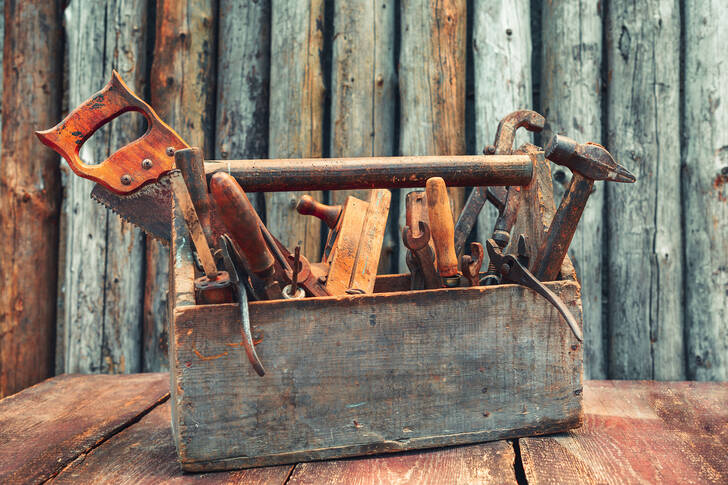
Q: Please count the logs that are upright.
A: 11